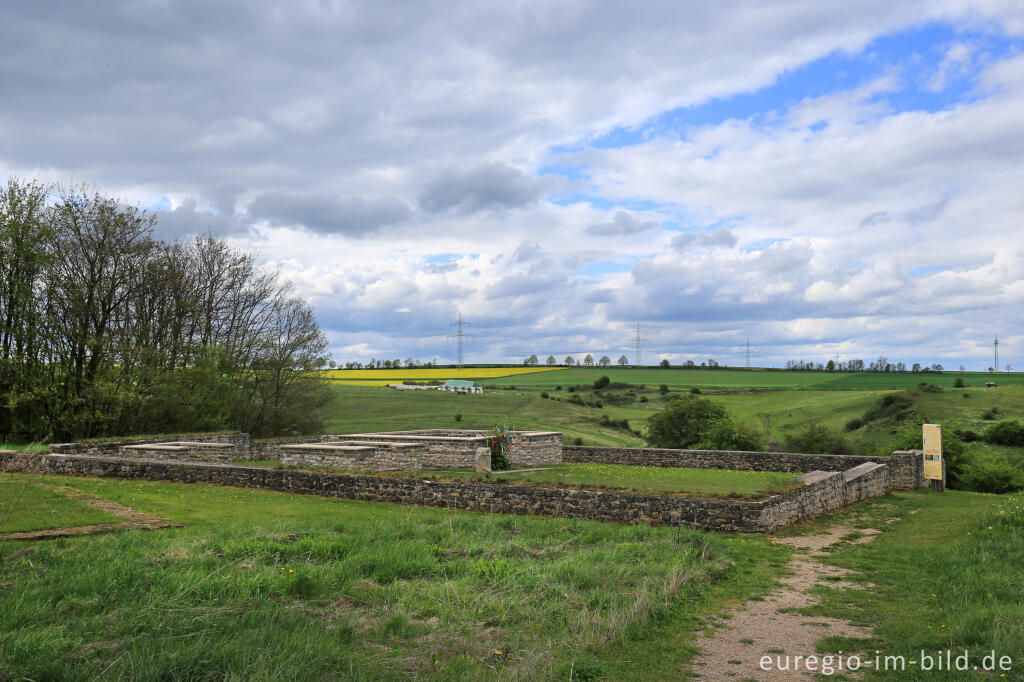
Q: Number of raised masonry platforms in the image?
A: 3